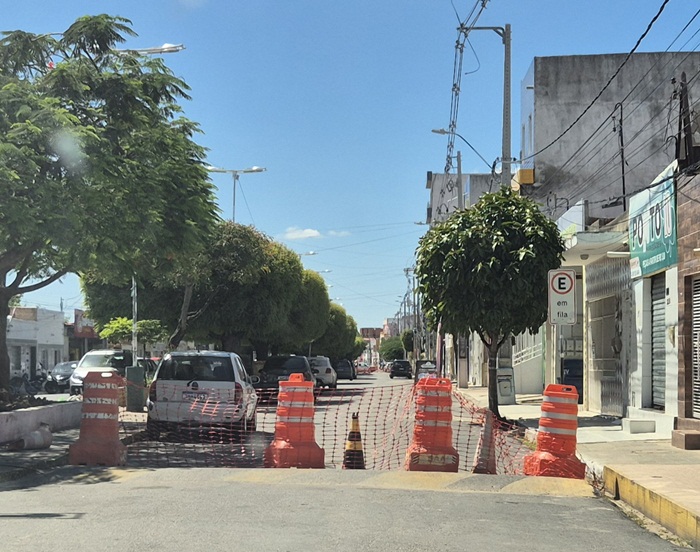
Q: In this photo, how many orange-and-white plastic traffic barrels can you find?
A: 4